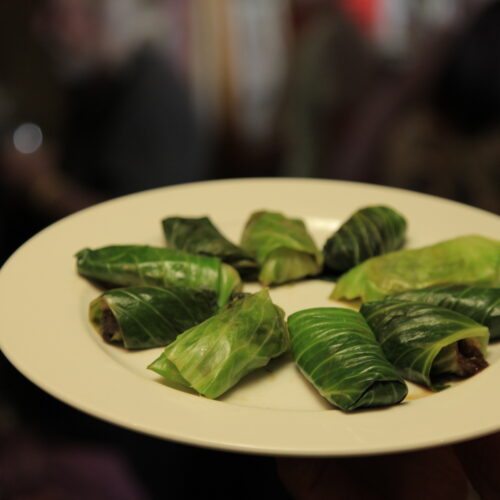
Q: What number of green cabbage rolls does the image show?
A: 10